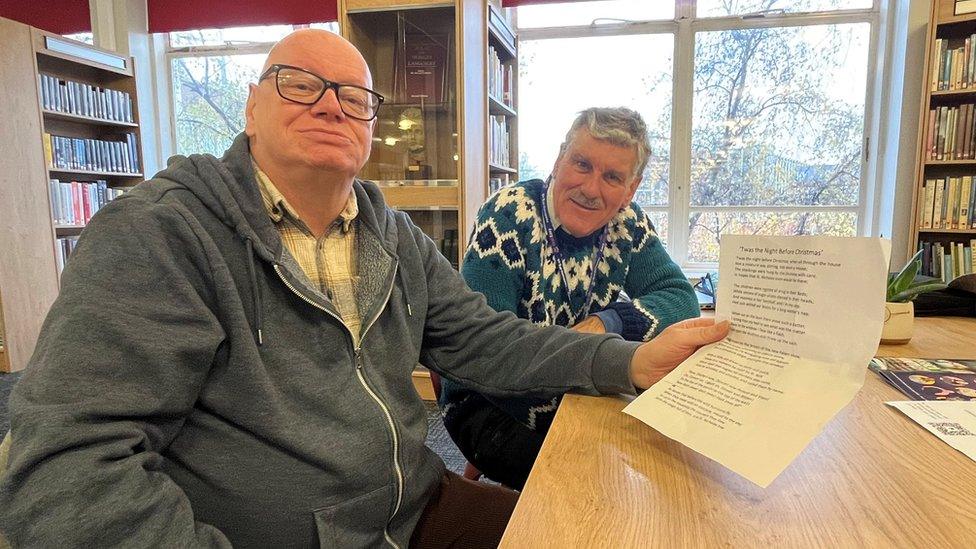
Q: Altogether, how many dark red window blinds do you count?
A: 3